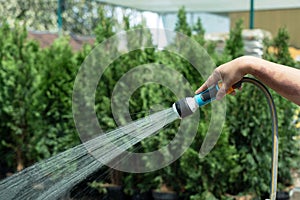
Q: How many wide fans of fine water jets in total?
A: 1